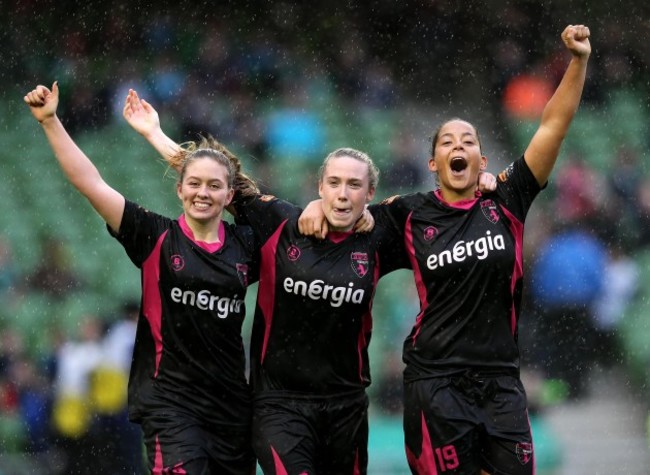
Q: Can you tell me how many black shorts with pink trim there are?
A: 3